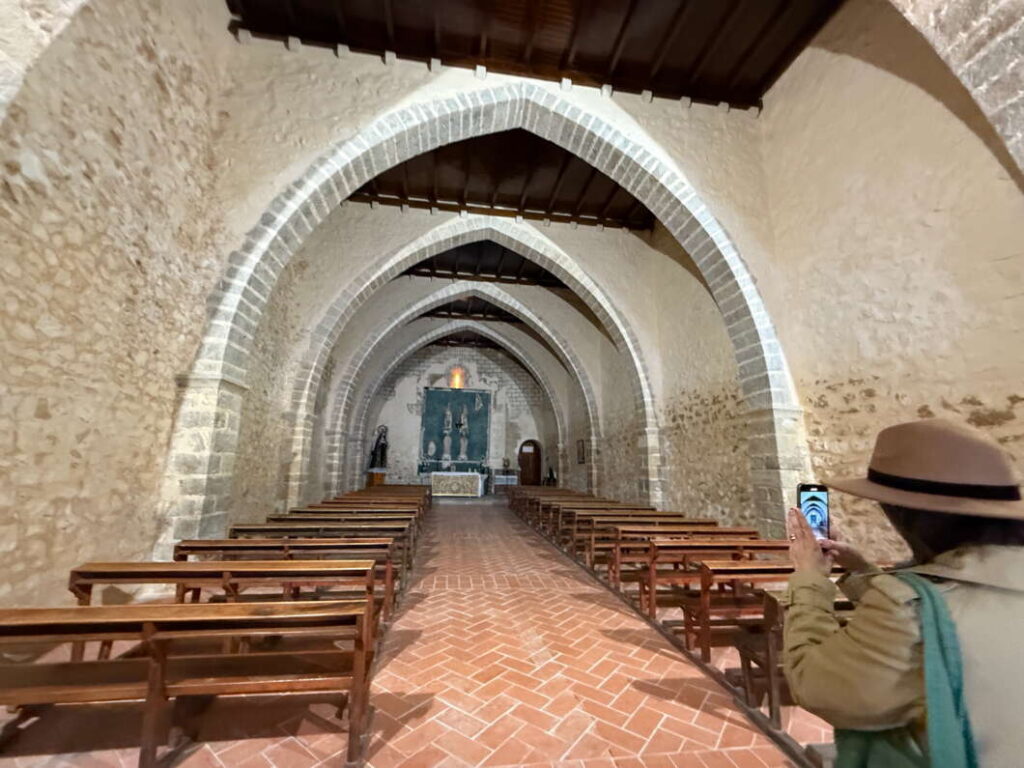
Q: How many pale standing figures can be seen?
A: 2